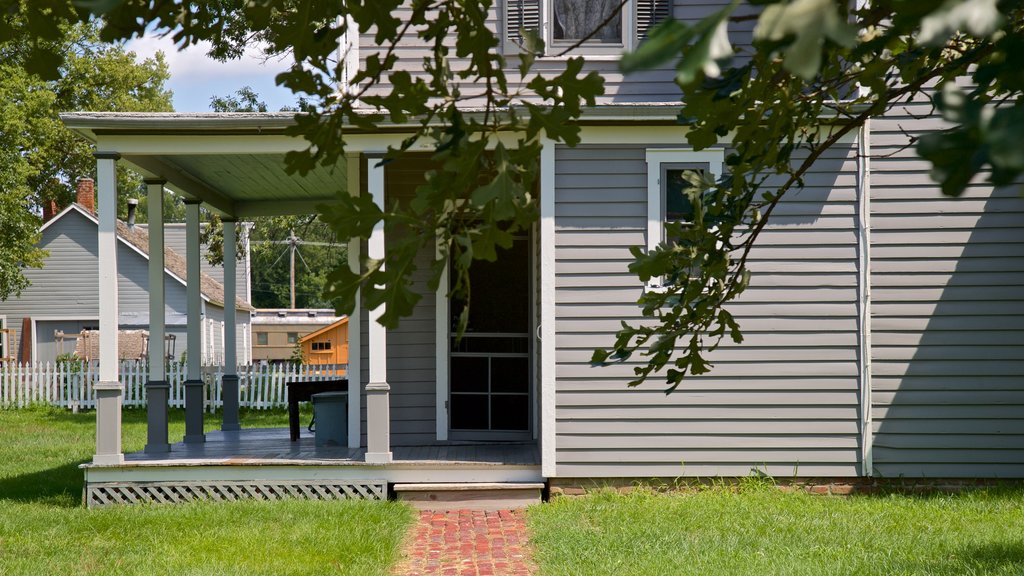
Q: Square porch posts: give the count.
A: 5